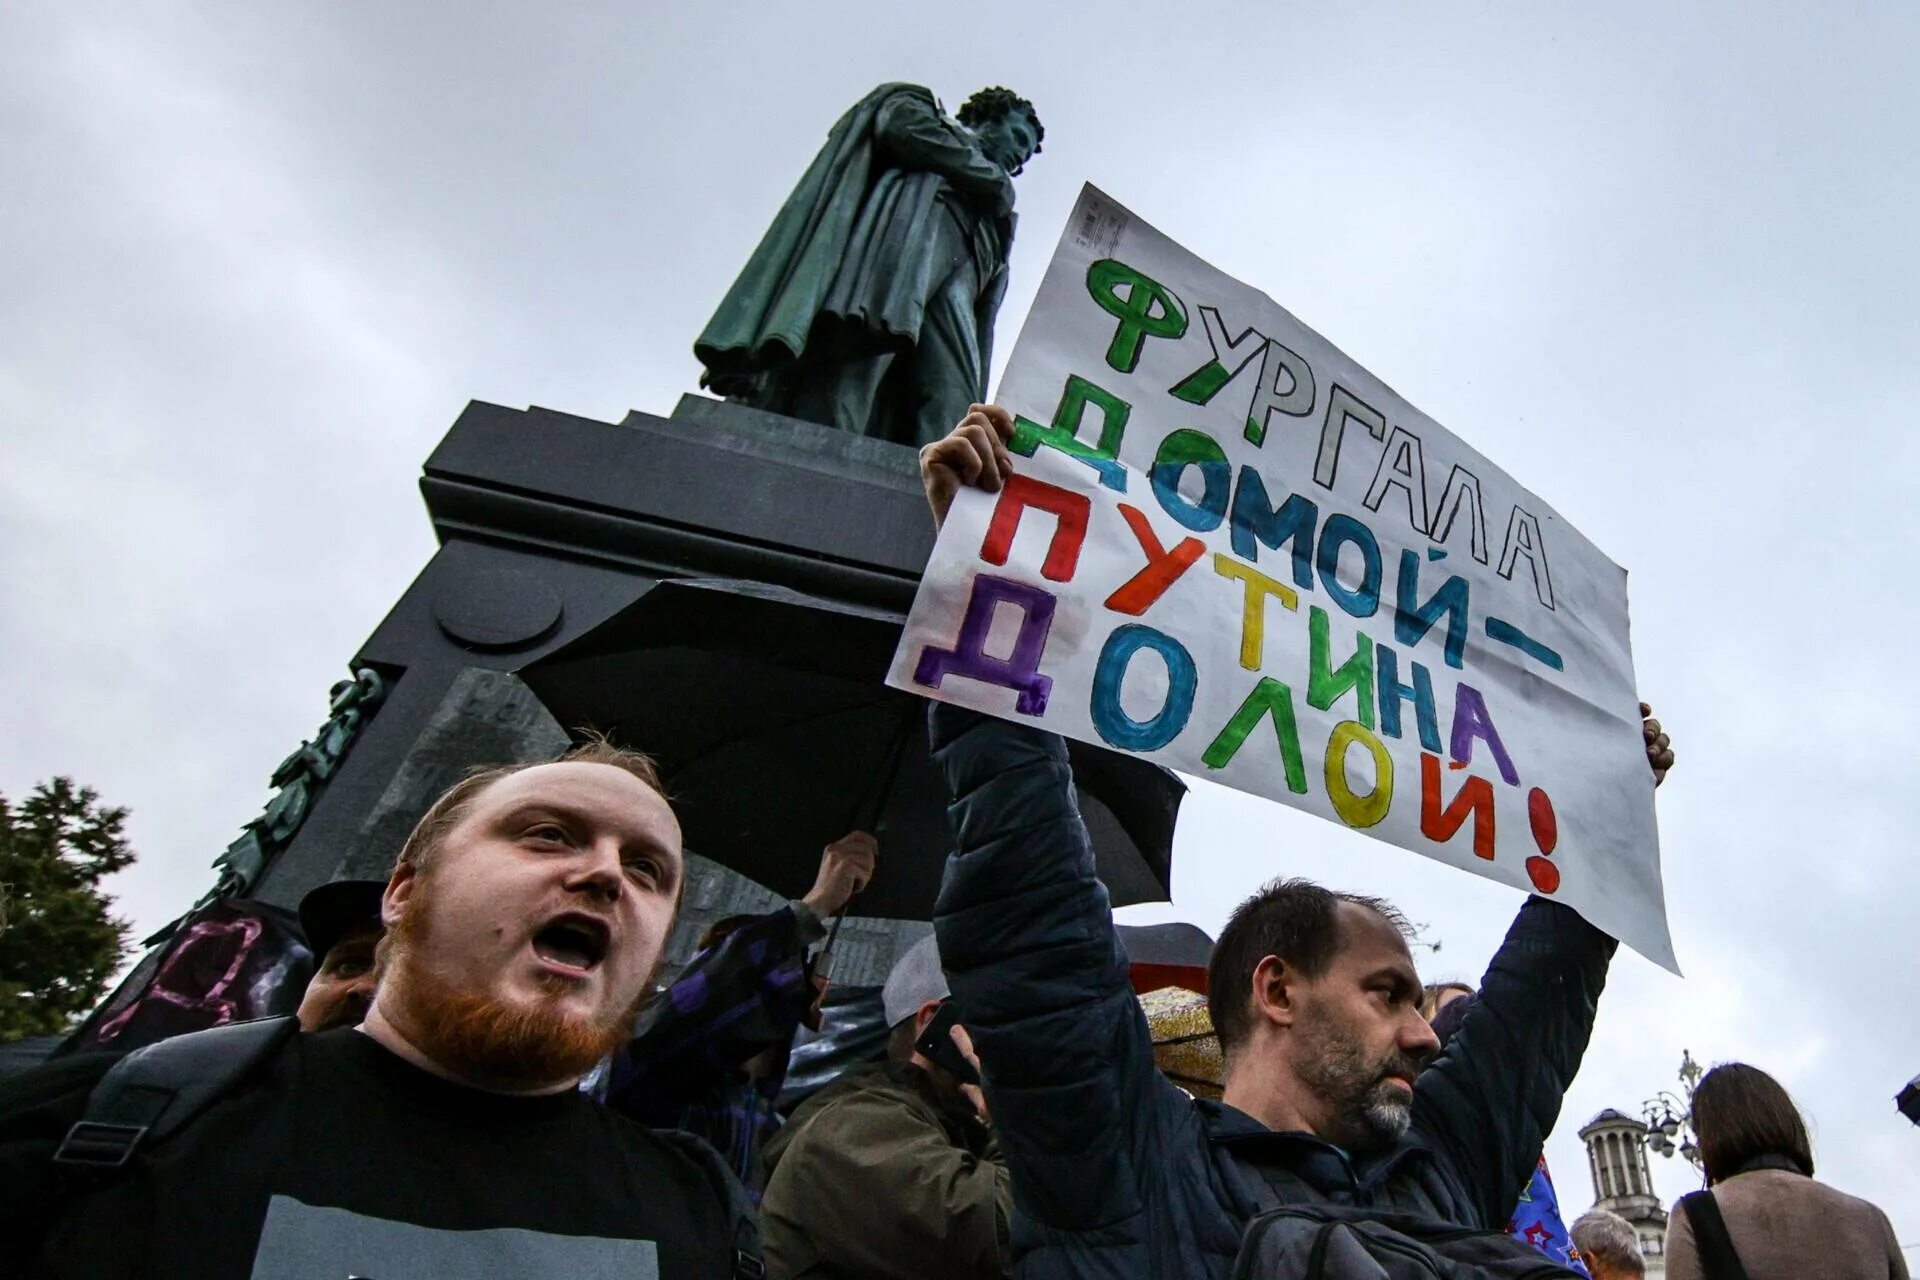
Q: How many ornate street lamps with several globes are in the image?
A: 1